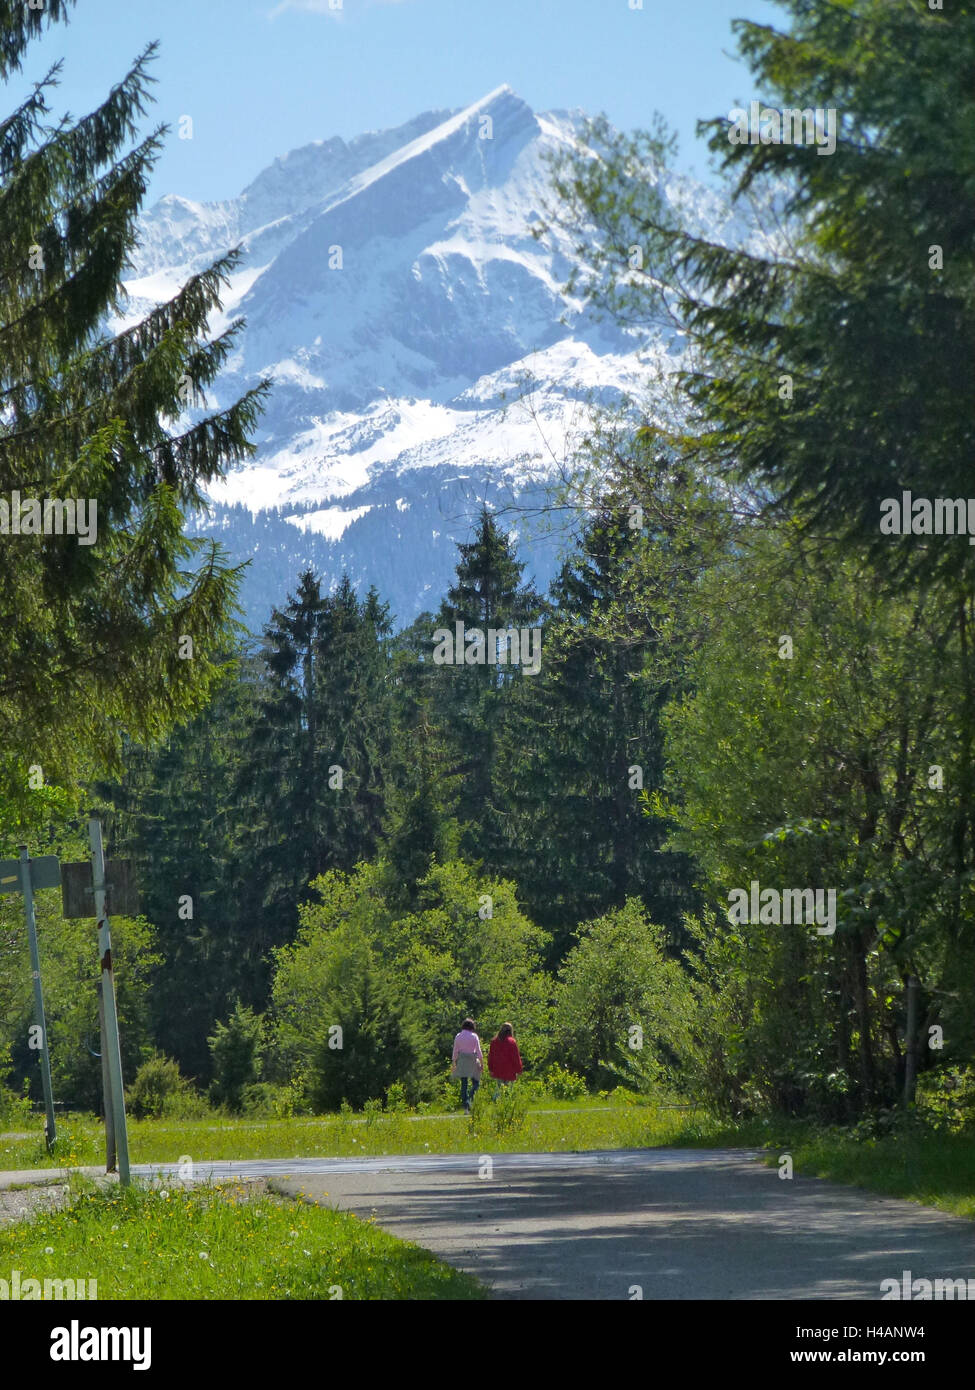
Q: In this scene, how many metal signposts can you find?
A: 2